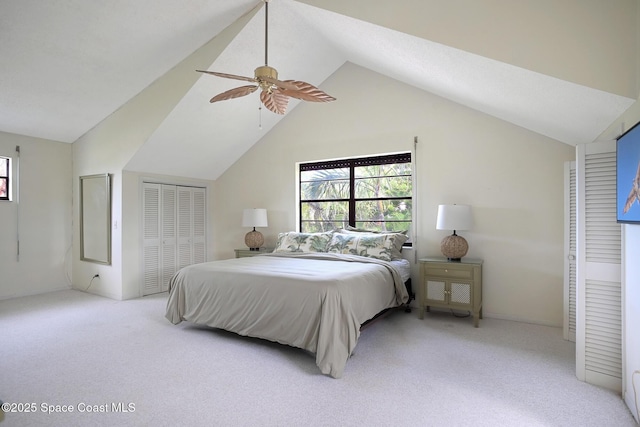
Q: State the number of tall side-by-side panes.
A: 2